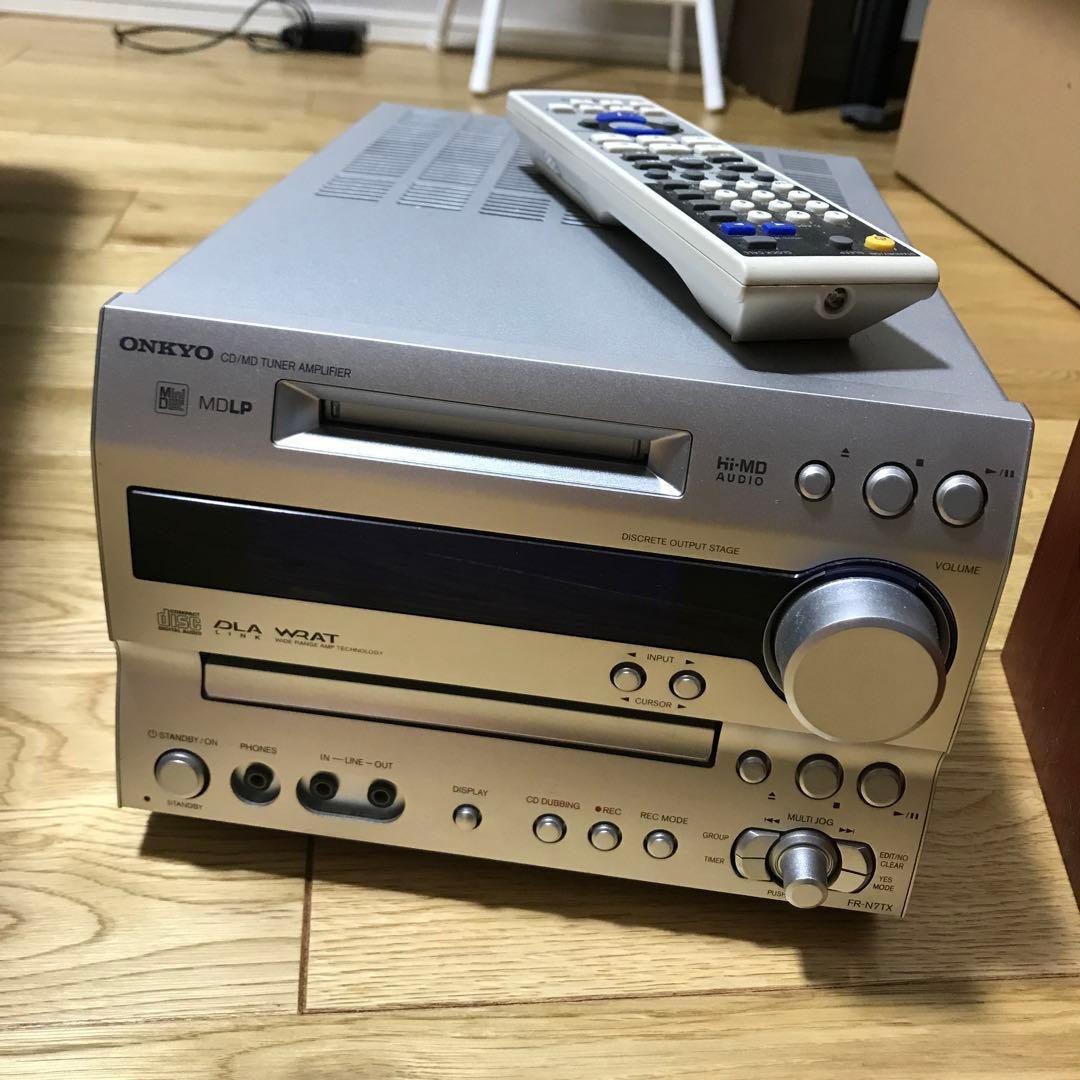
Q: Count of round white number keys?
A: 12